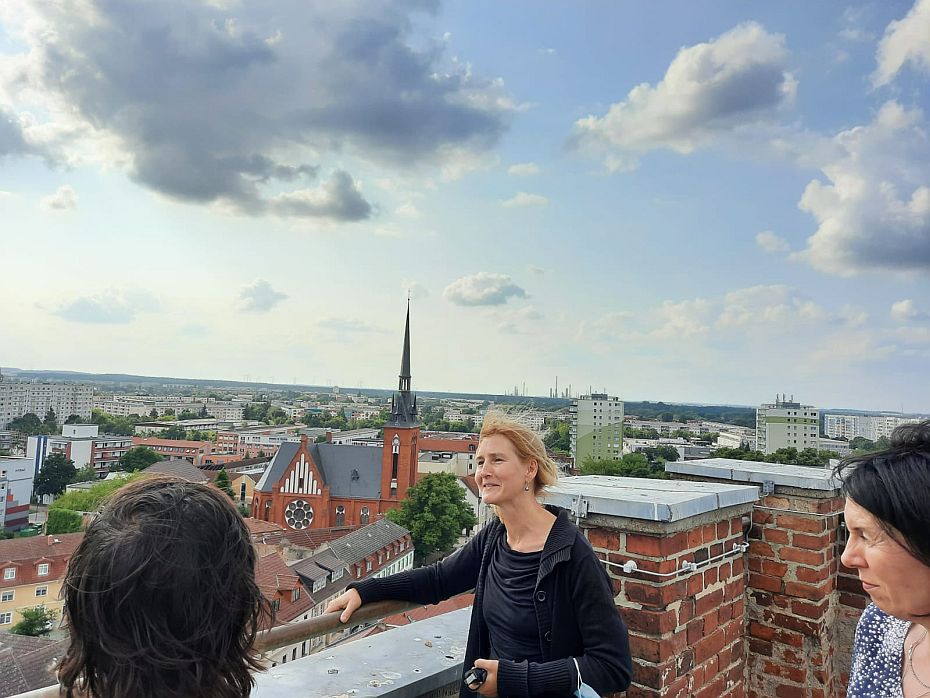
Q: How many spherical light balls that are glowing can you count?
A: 0